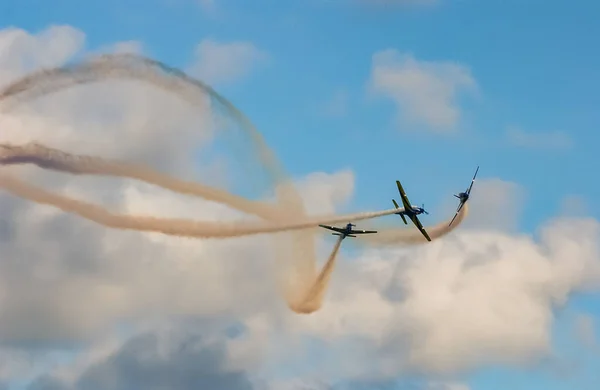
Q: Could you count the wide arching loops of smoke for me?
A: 1